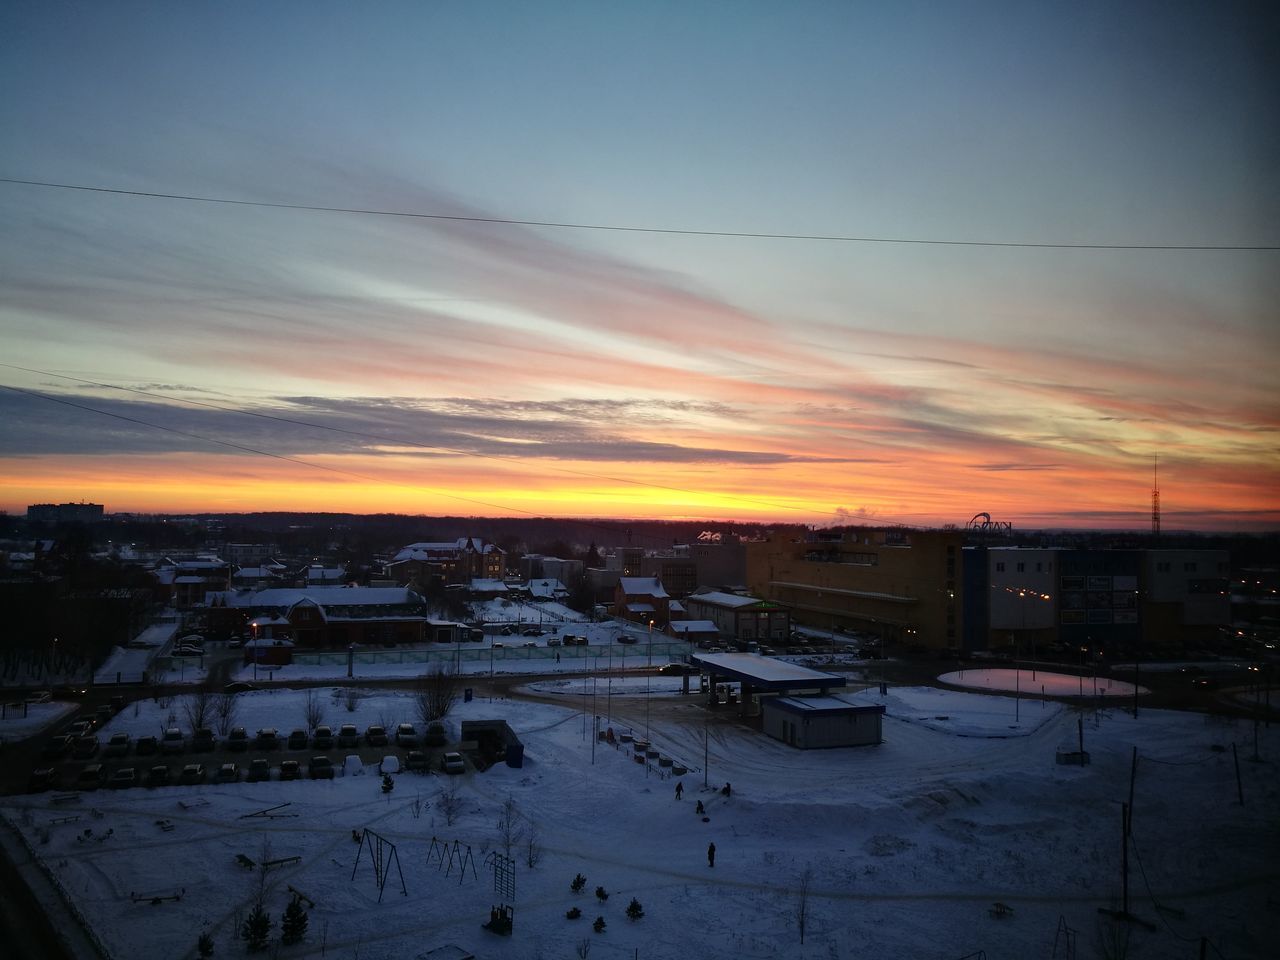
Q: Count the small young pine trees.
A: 9